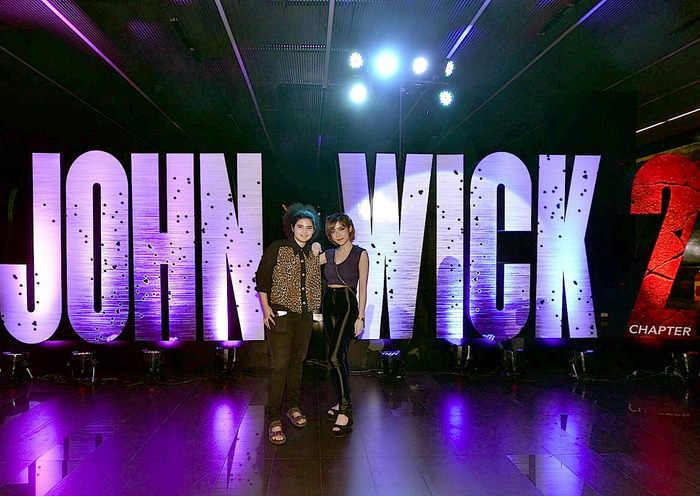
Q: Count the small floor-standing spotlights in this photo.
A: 9